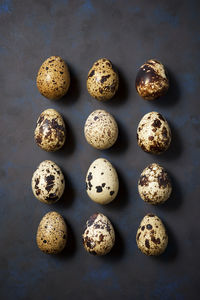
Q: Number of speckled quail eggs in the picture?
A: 12